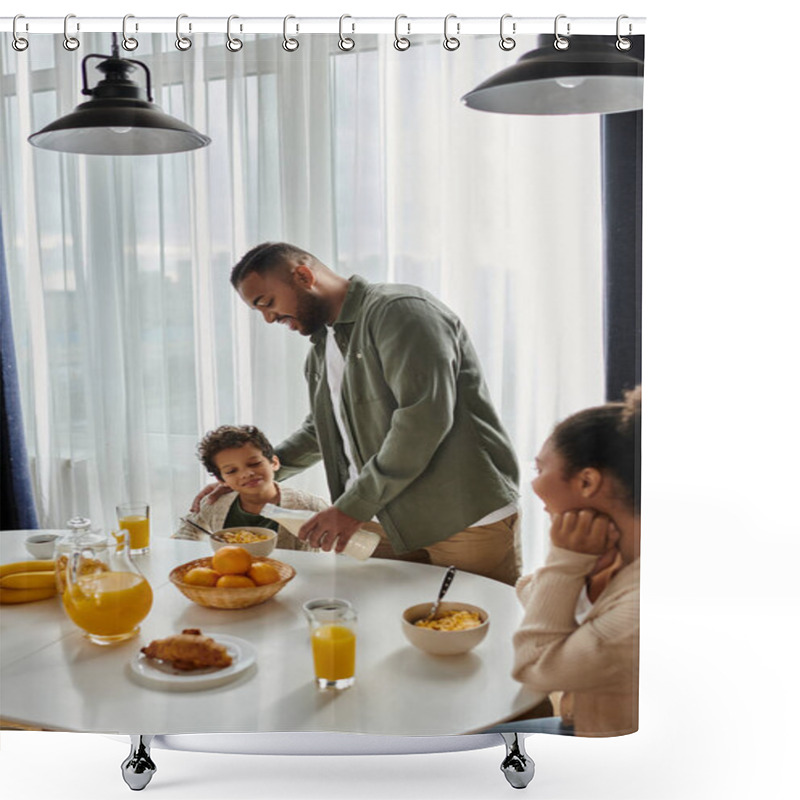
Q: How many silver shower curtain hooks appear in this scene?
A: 12